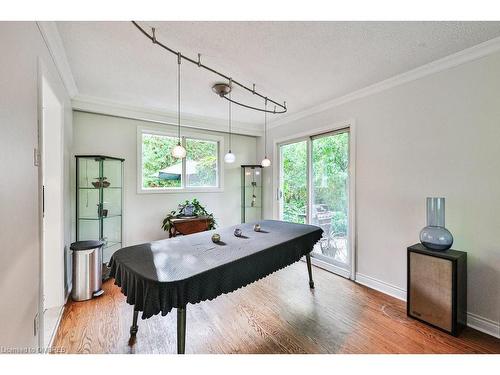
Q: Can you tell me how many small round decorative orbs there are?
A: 3